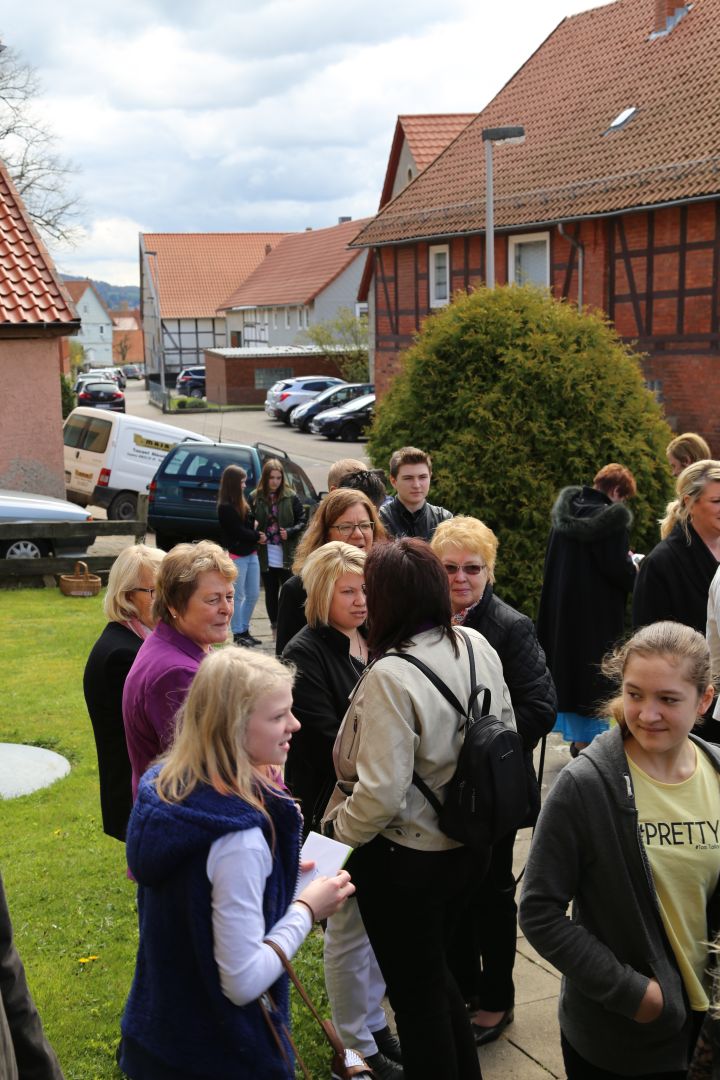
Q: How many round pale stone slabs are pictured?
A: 1